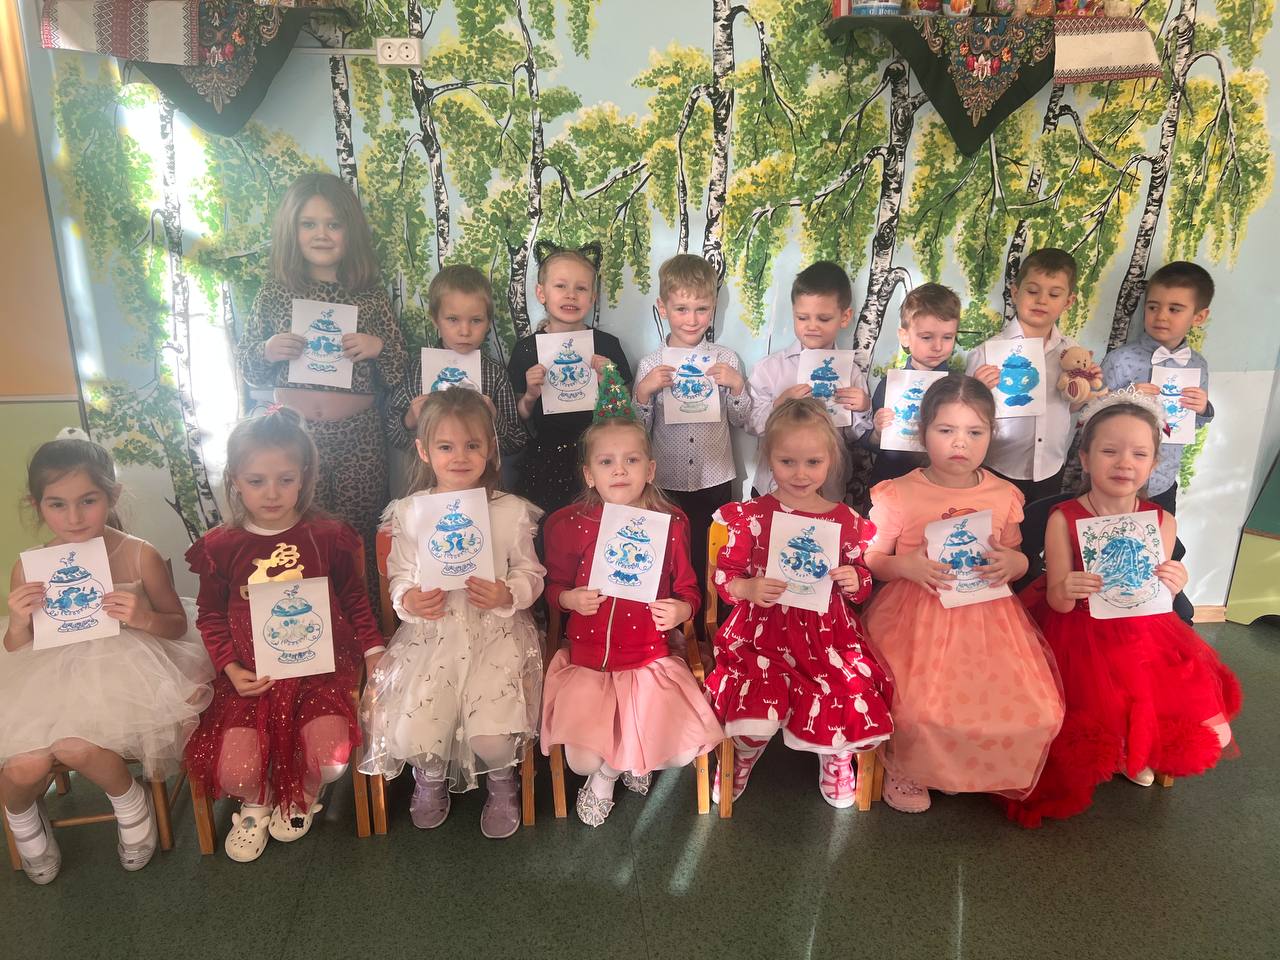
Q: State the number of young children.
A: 15